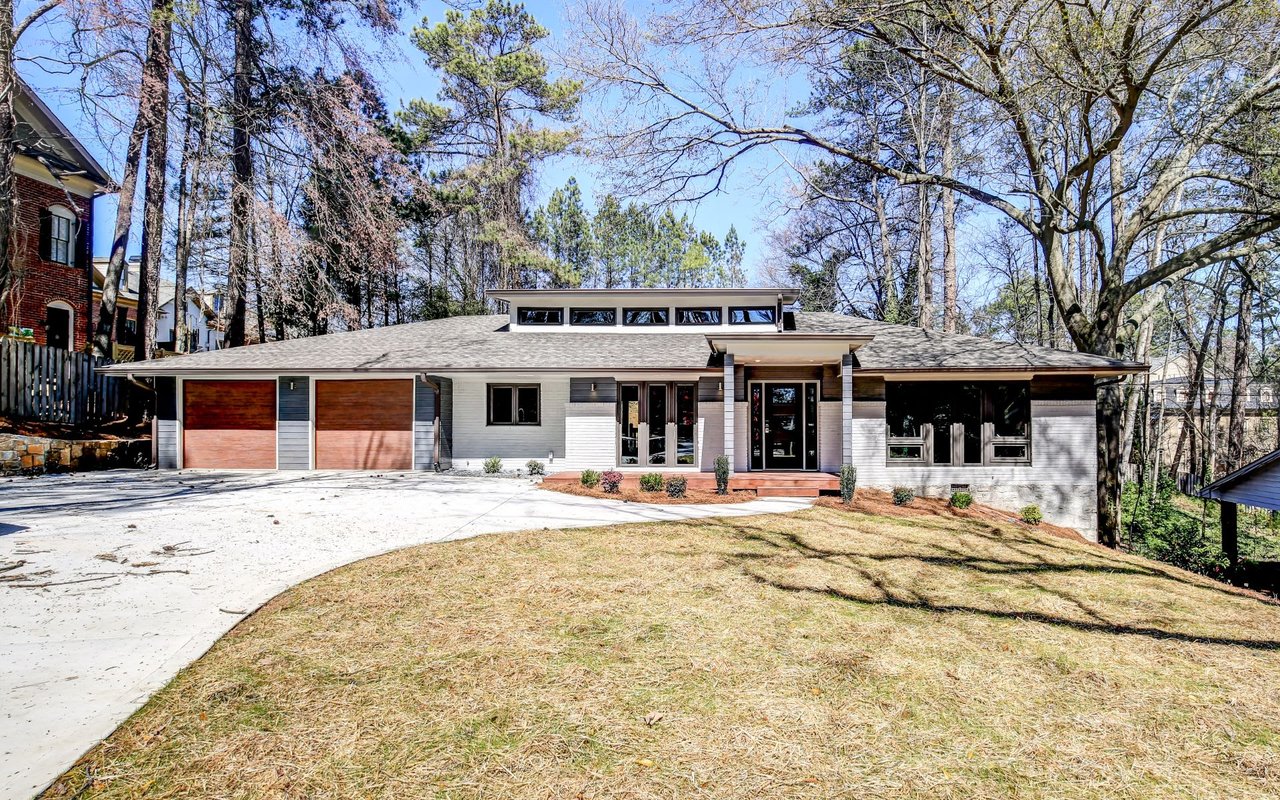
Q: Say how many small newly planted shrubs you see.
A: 11